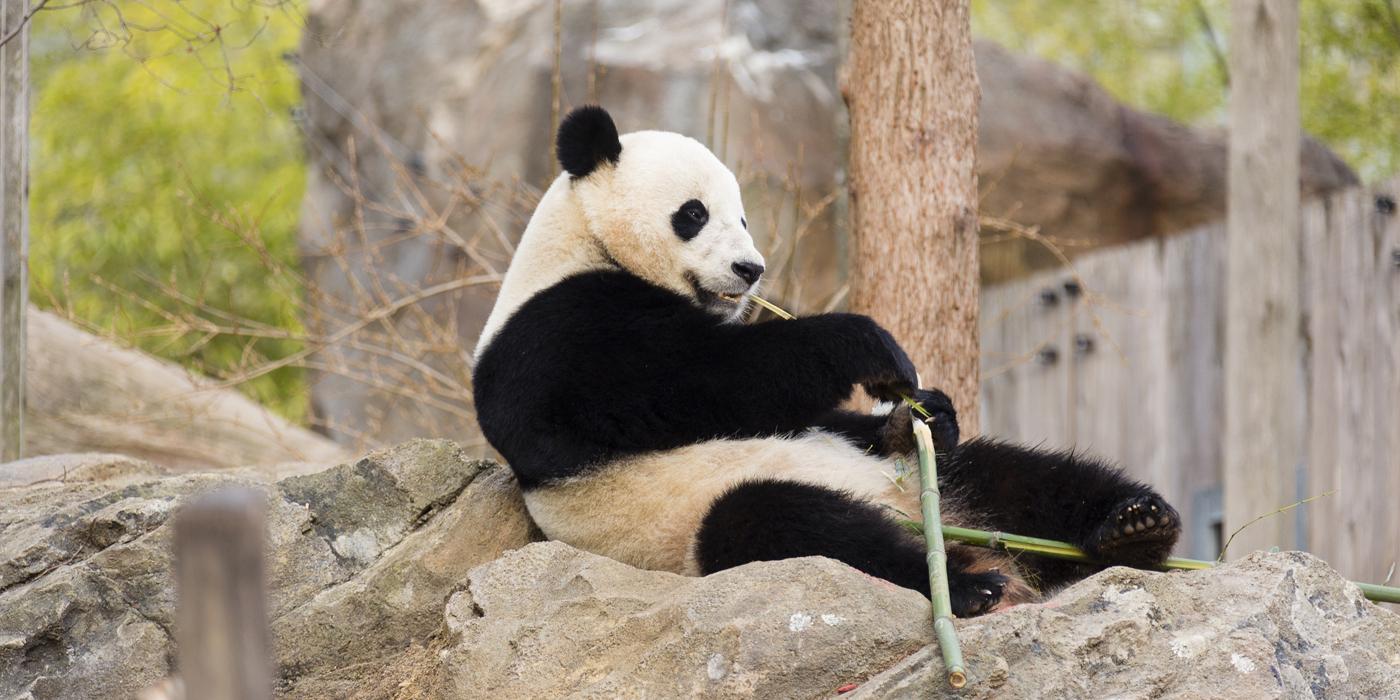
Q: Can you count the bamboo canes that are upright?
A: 1